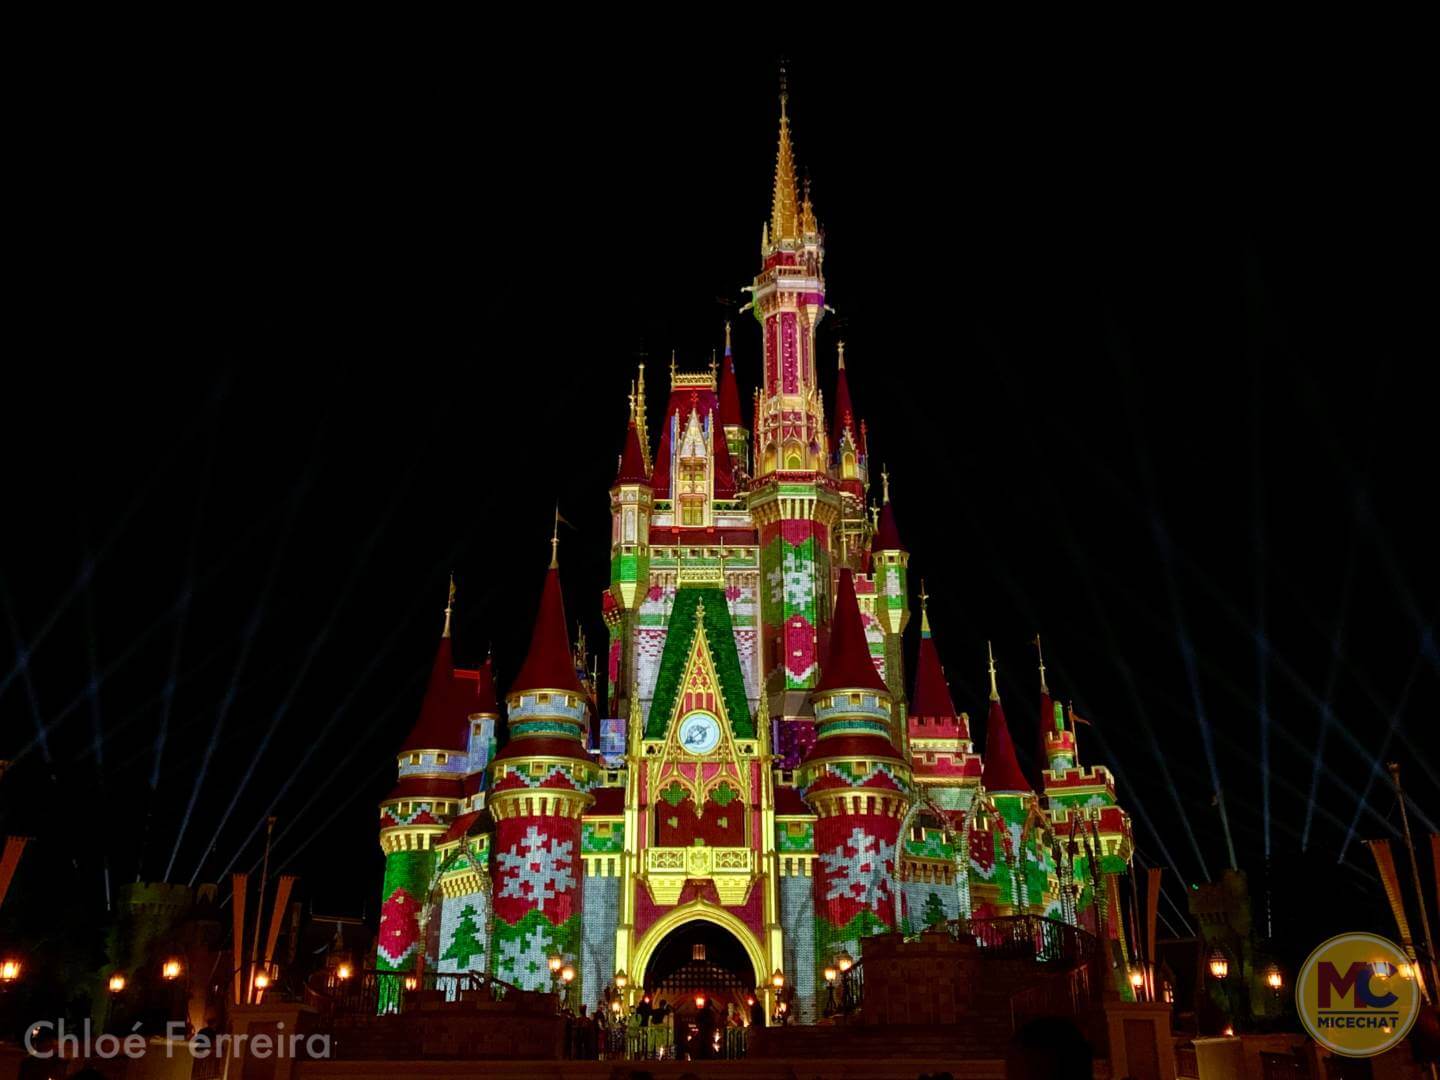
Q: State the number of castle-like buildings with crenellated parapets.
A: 1